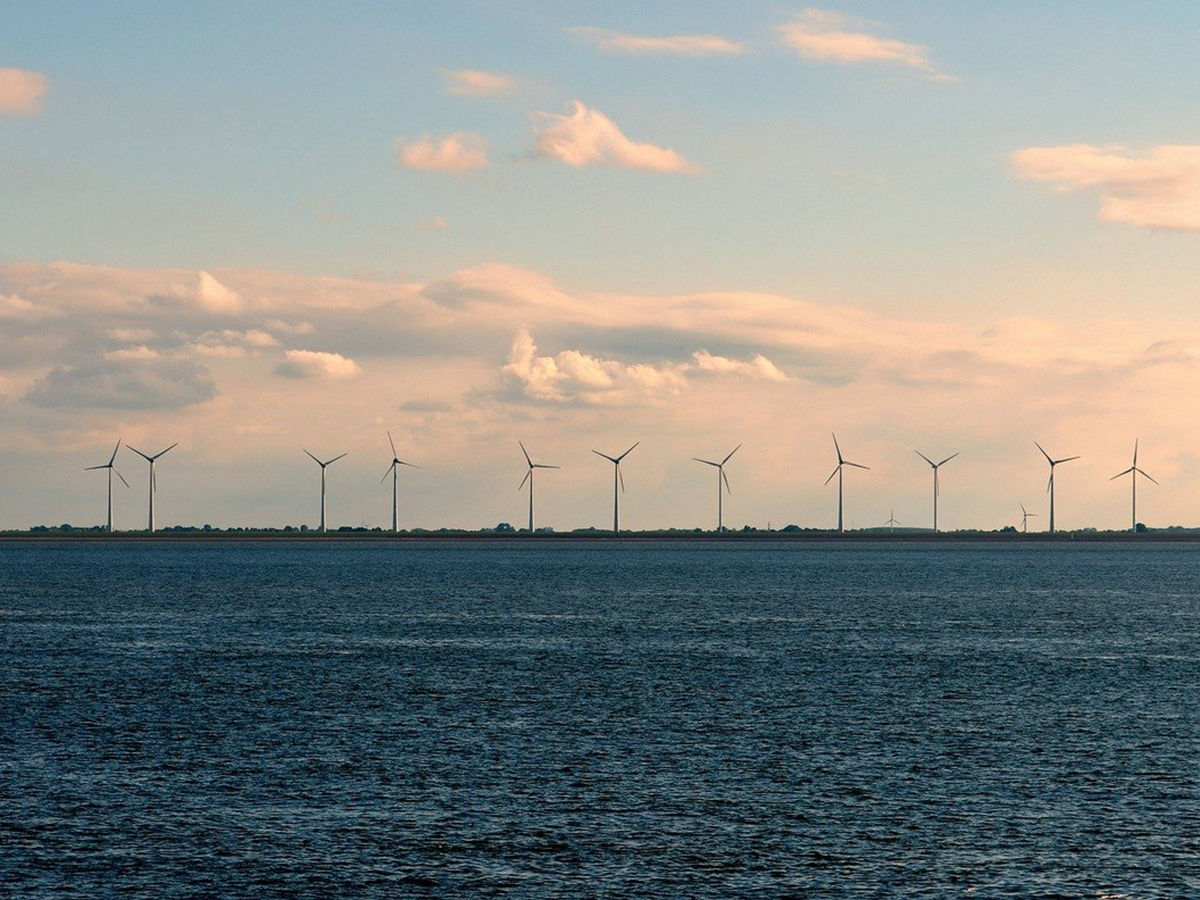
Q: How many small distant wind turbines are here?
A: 2